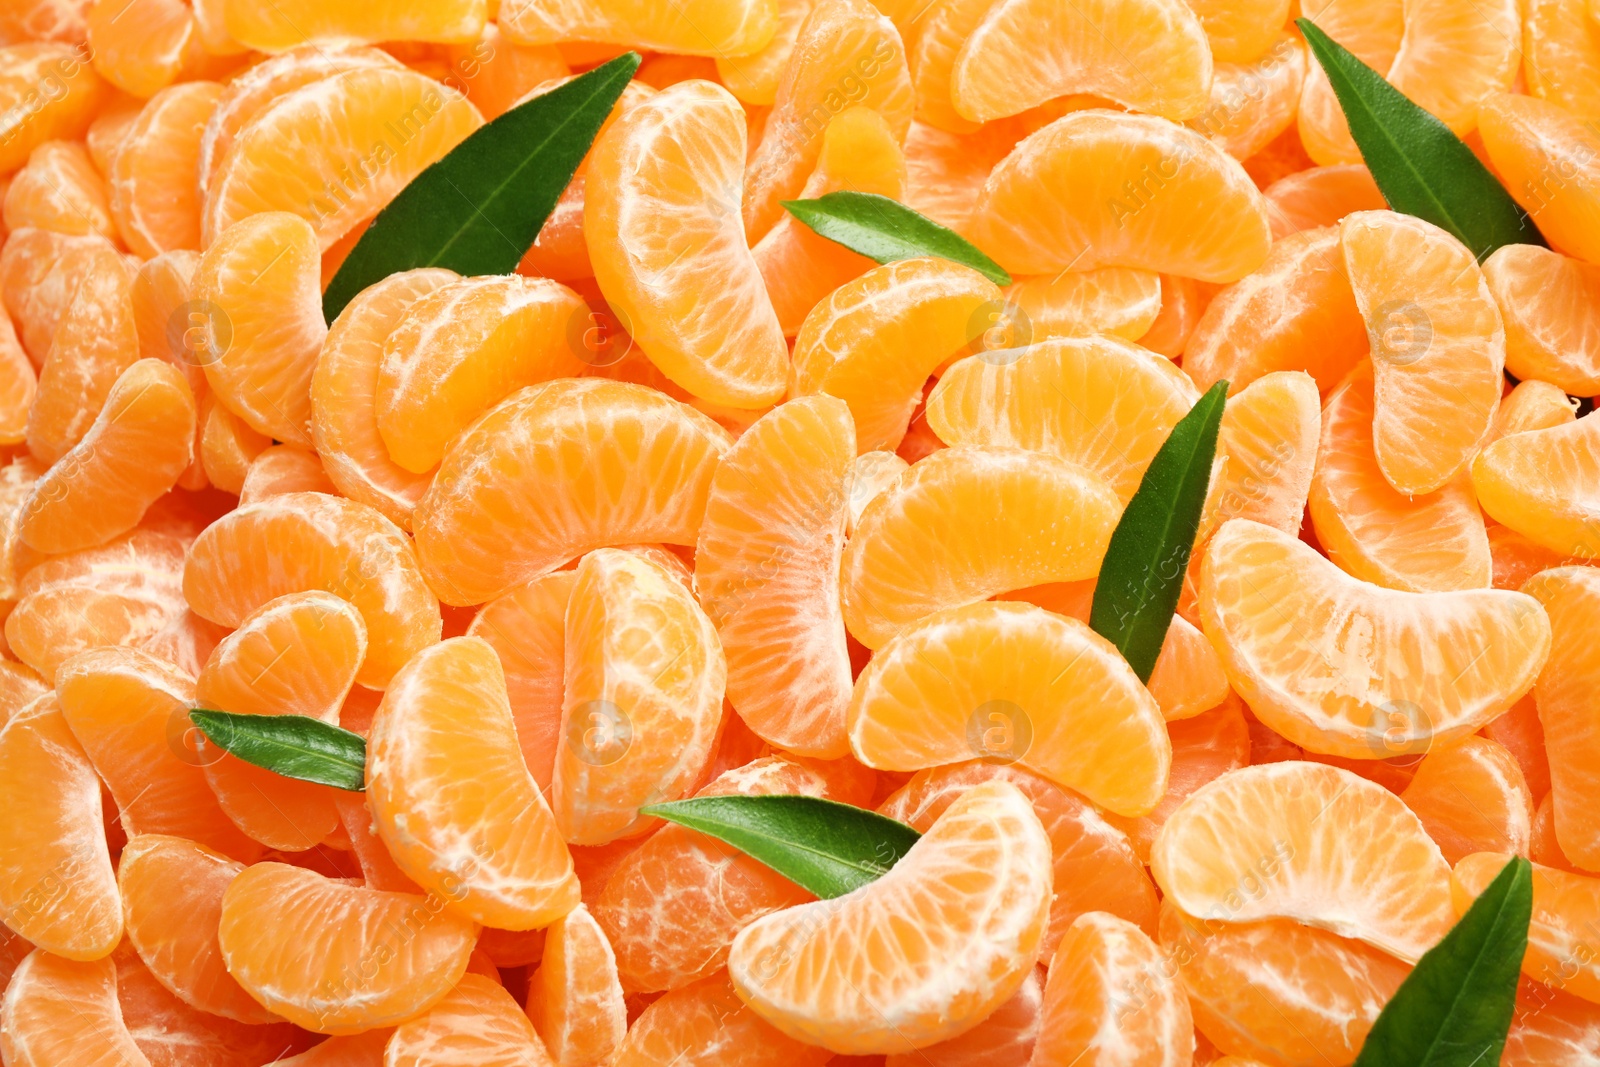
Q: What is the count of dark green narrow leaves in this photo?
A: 7